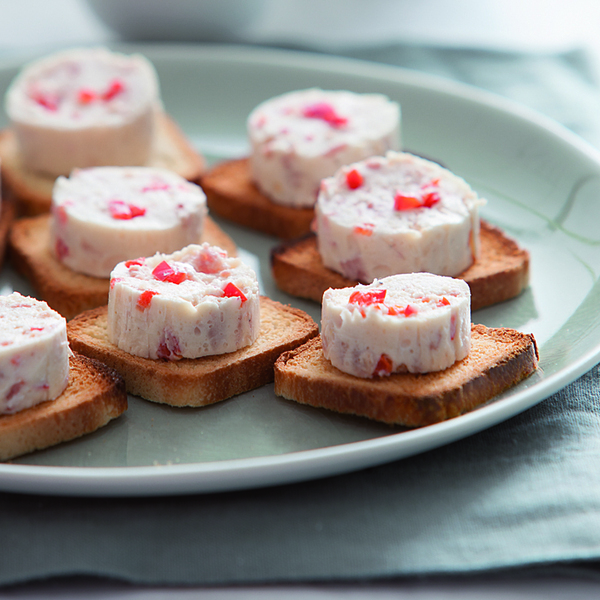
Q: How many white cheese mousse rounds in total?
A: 7